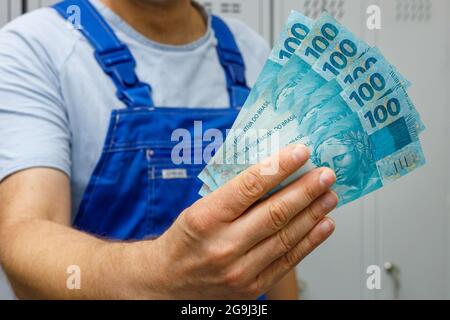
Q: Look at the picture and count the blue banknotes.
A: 6